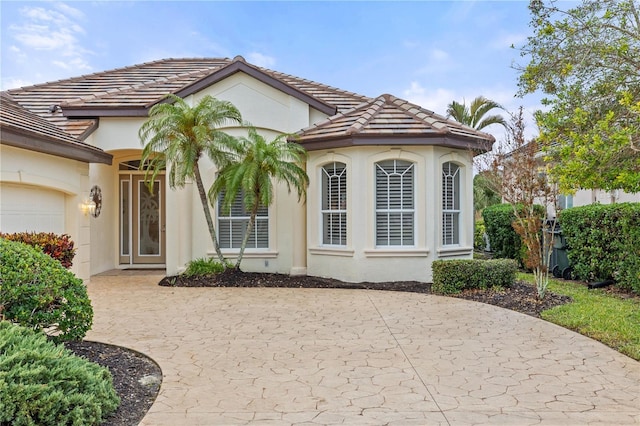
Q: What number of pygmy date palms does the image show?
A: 2